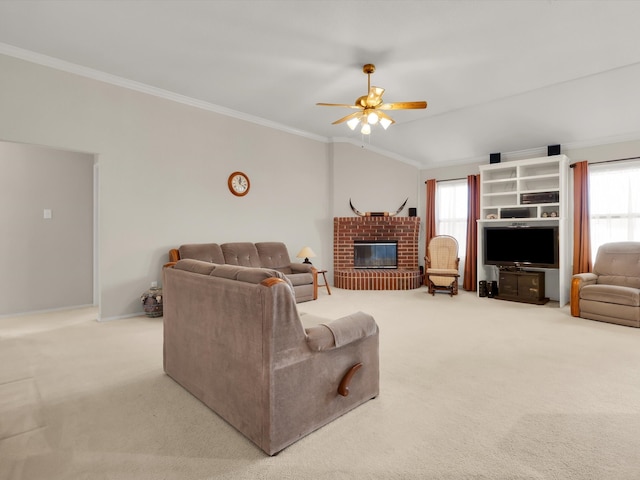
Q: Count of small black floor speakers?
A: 2